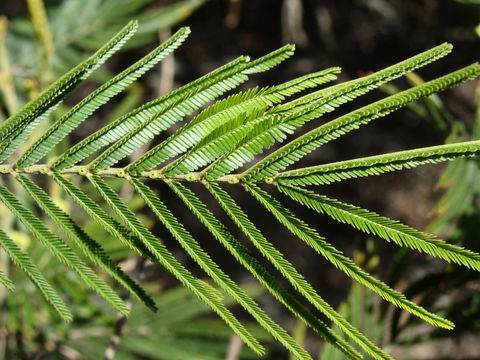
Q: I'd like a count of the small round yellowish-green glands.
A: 9